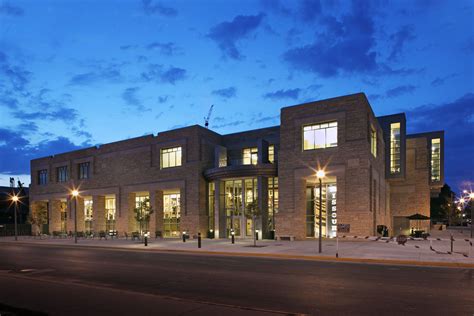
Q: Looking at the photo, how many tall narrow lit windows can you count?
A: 2